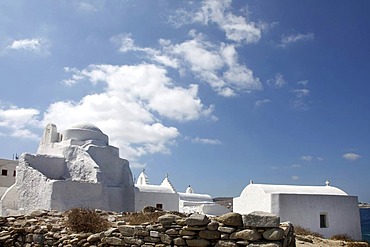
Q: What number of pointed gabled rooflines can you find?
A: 2